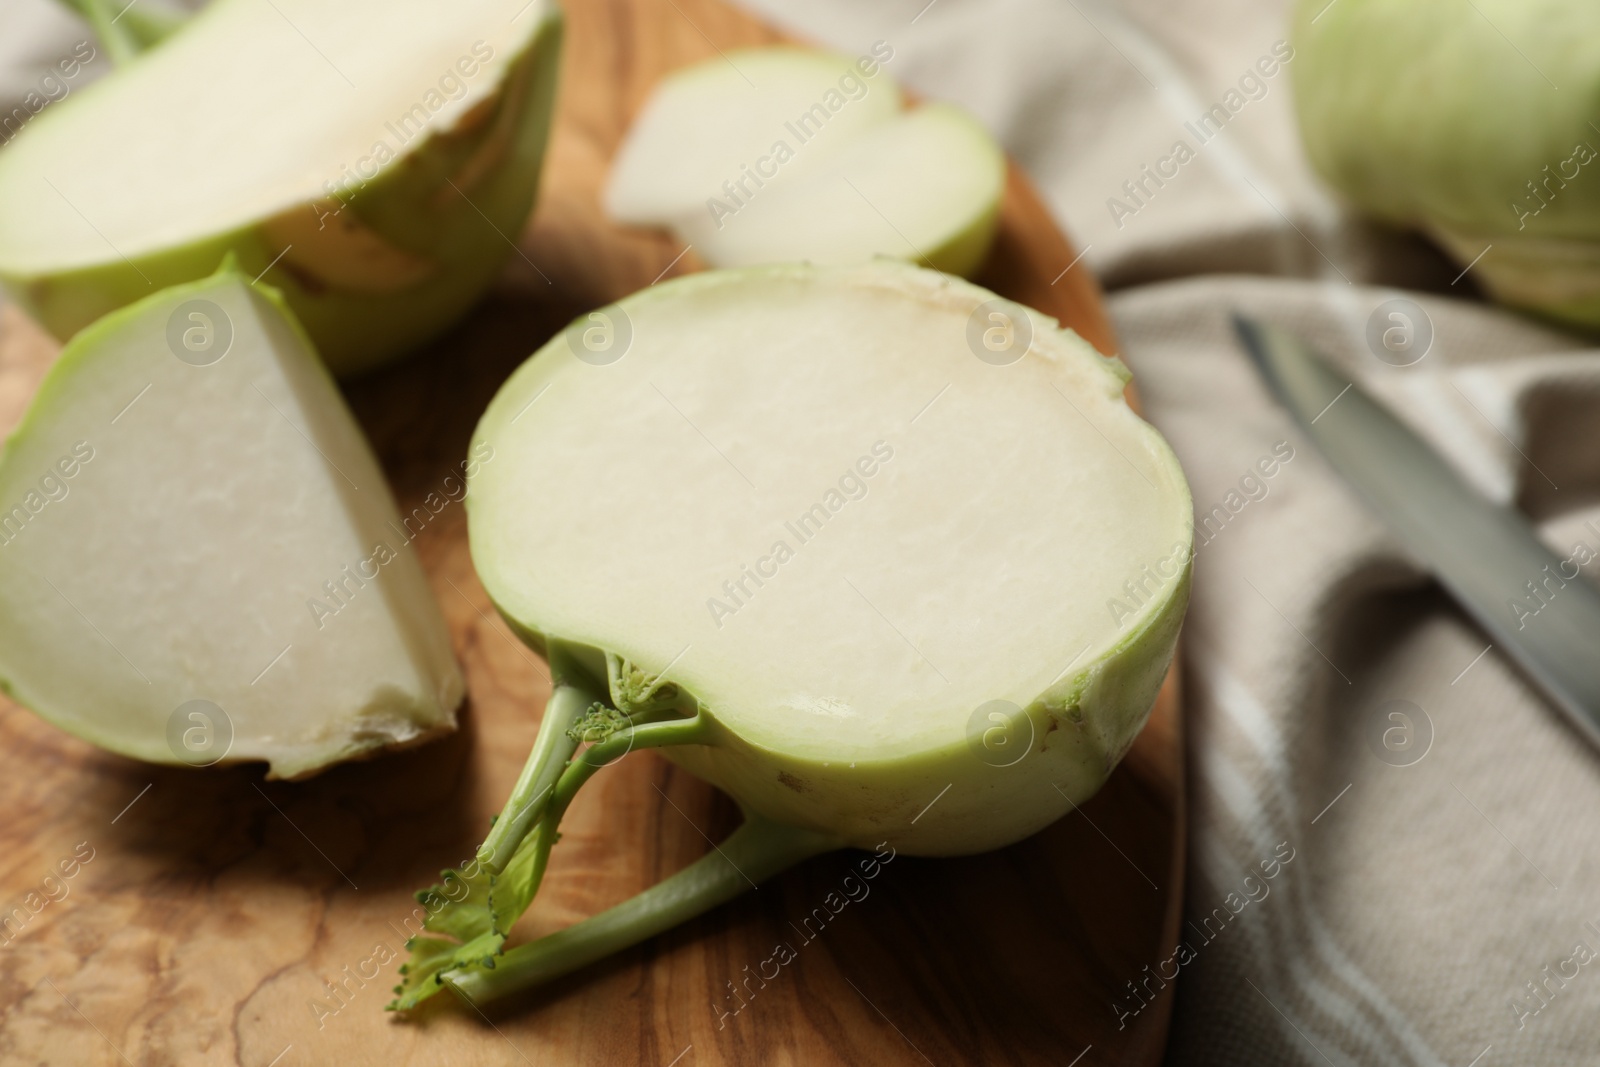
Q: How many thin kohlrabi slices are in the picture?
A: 2